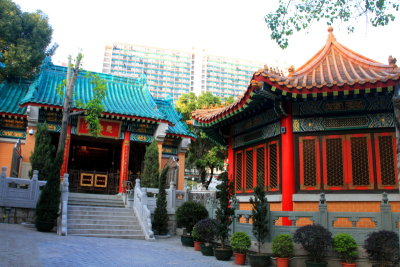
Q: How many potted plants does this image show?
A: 10